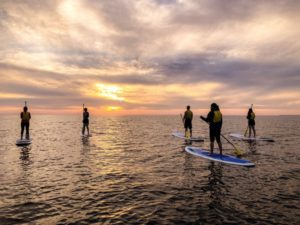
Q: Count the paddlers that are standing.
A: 5